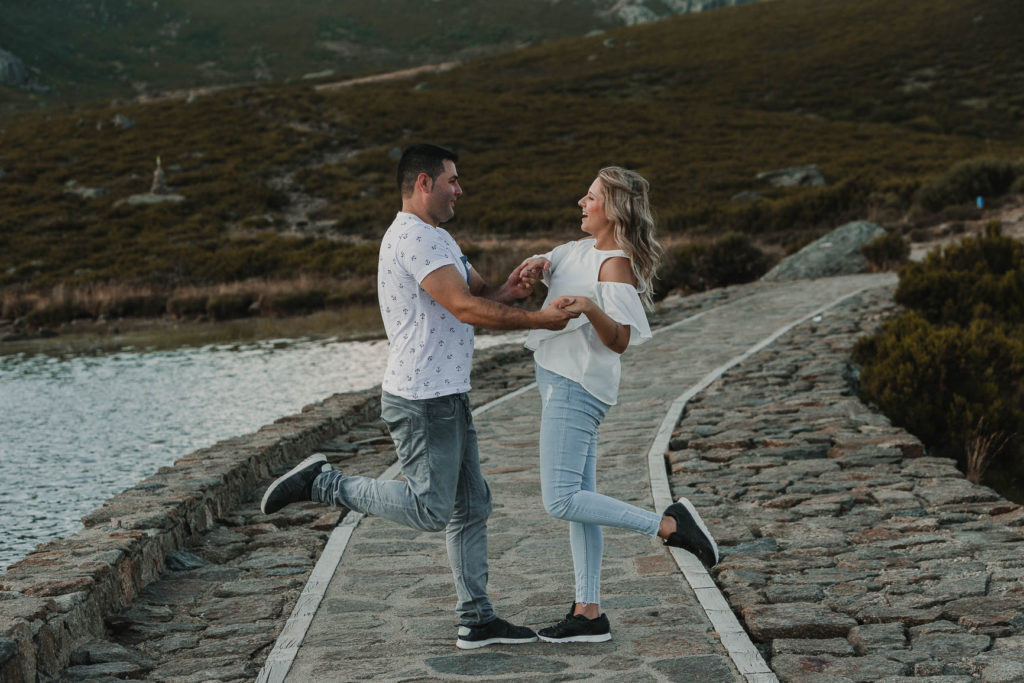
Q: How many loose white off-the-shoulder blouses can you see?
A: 1